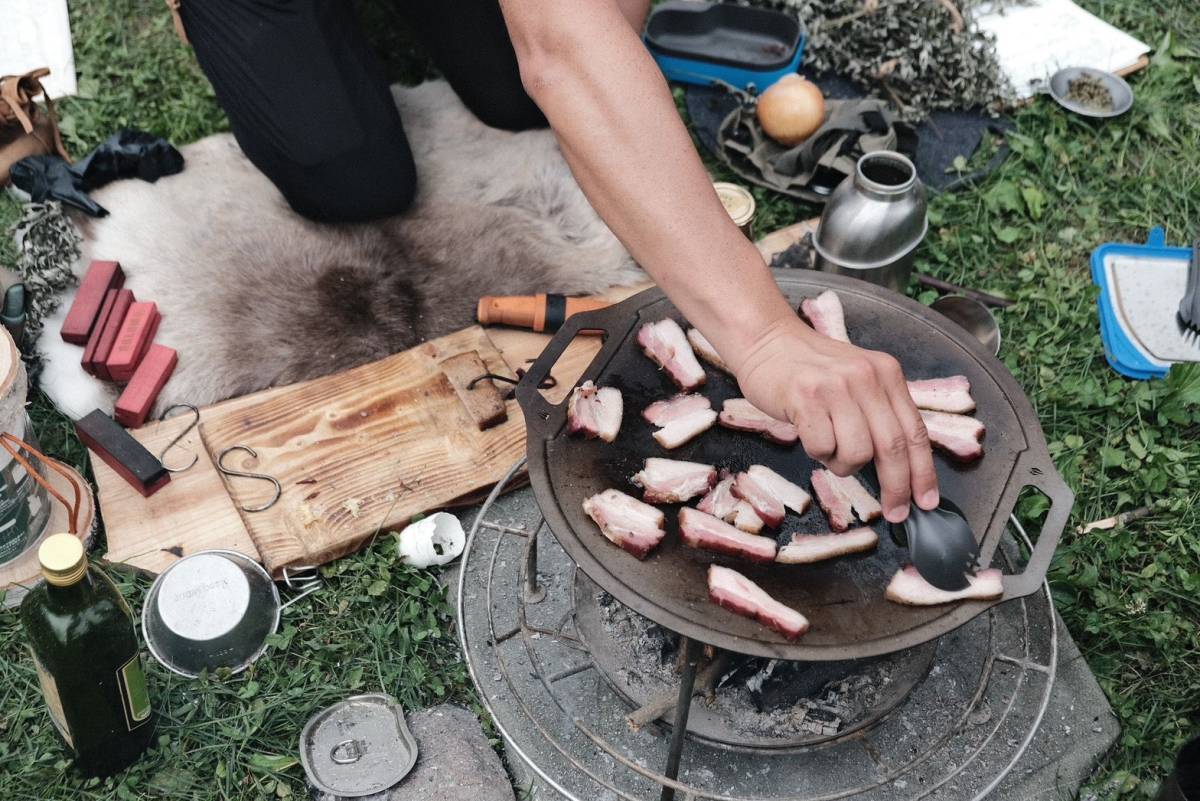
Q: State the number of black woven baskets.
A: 0